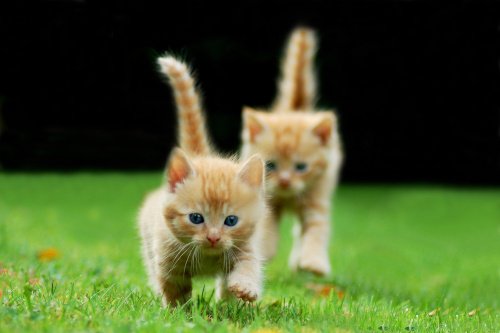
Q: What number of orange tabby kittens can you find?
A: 2